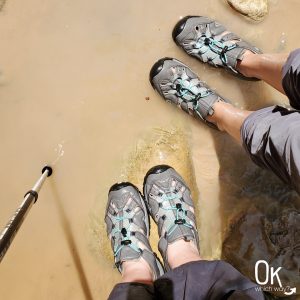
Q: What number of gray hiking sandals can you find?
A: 4